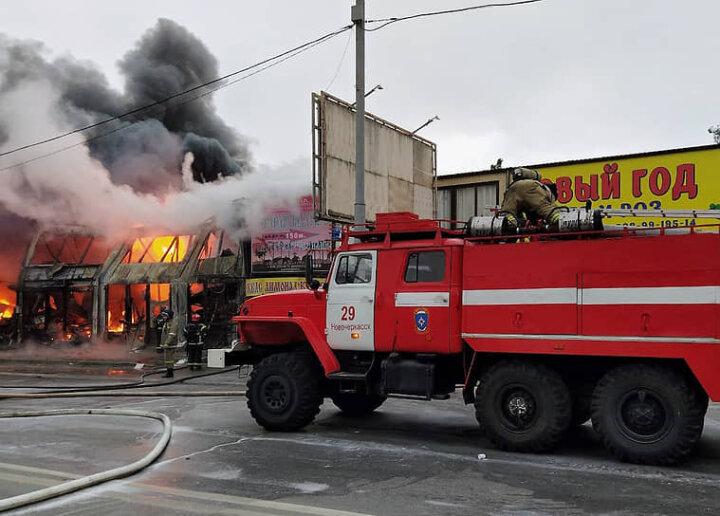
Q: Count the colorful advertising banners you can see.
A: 3